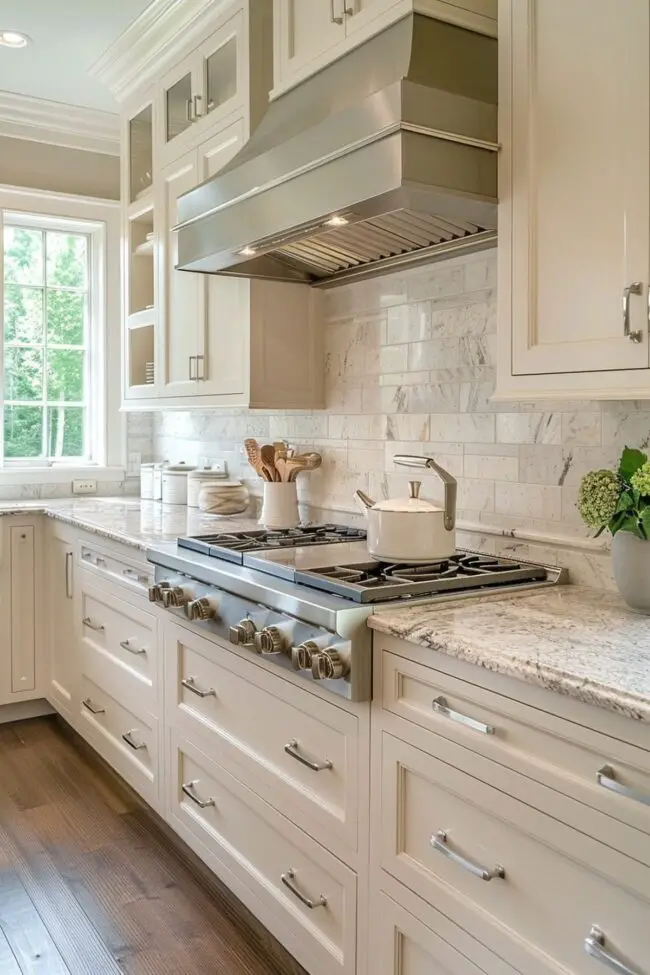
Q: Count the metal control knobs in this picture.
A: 7